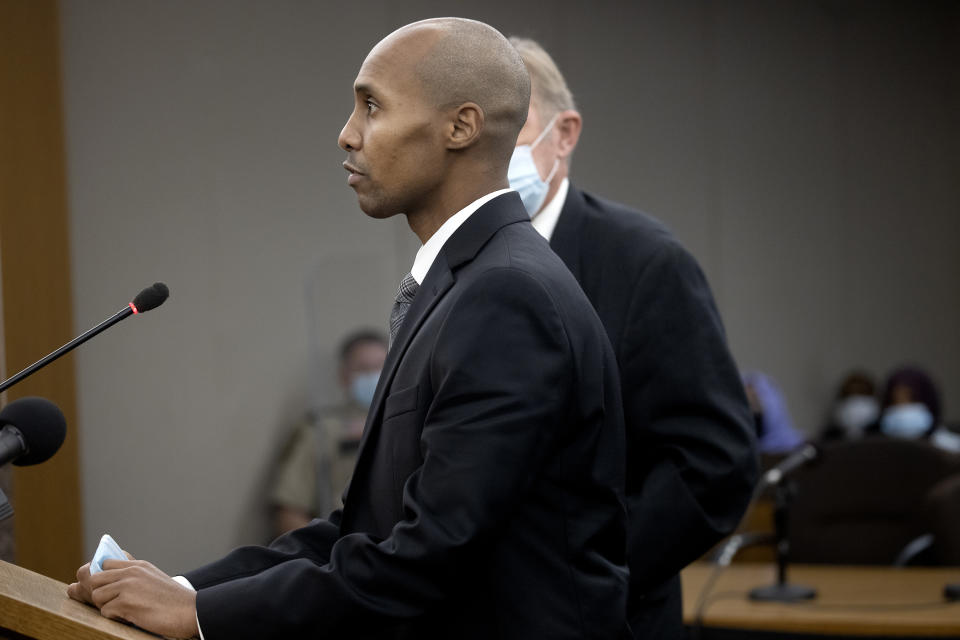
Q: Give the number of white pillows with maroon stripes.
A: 0